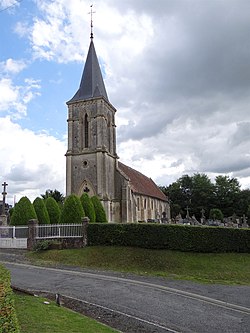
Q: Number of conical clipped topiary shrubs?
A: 6